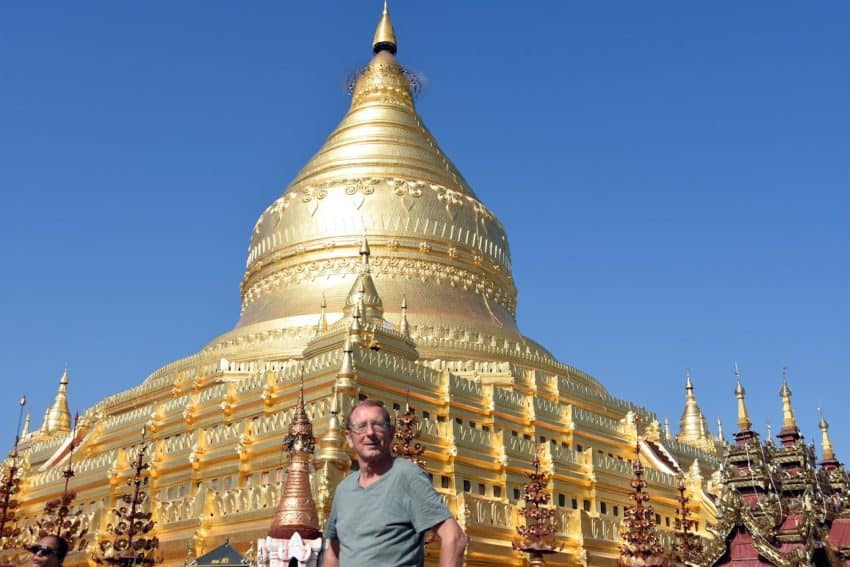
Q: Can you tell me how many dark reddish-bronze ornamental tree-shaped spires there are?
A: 7